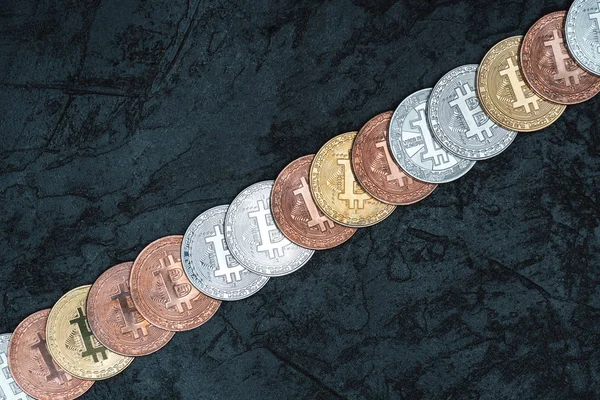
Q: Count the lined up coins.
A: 15